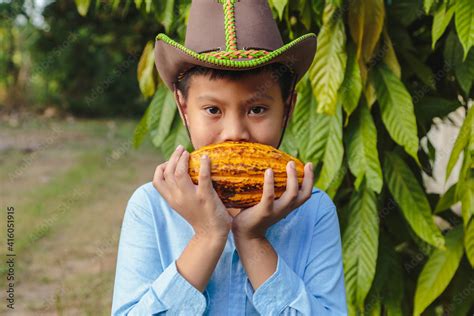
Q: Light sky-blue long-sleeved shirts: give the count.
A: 1